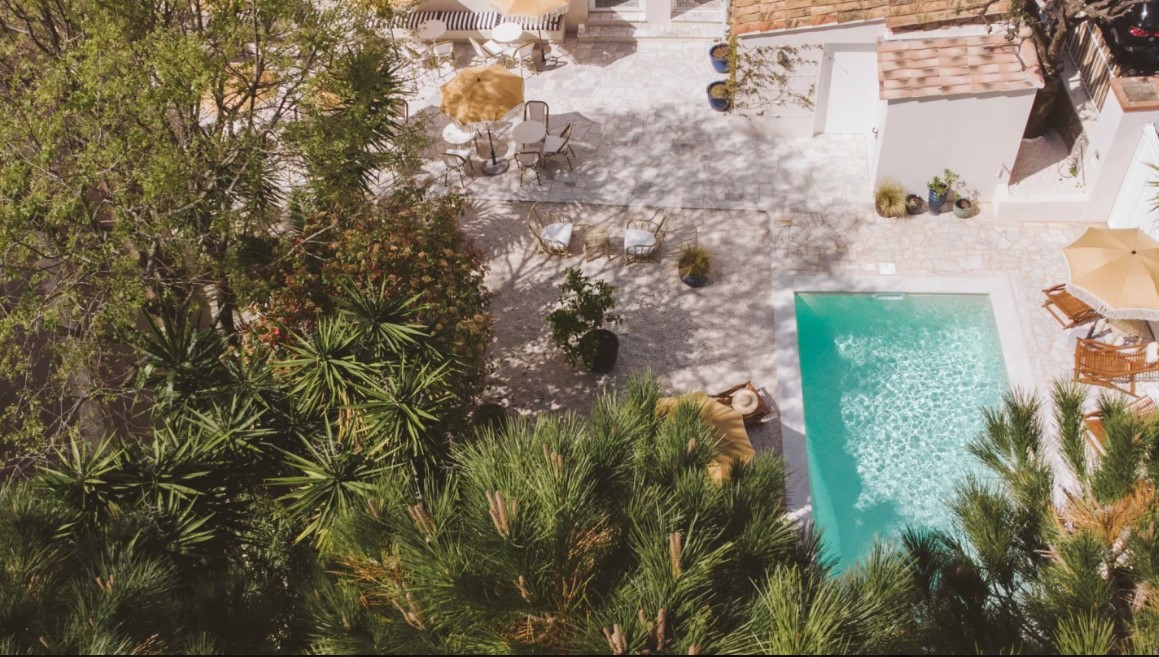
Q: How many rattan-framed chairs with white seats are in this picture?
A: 2